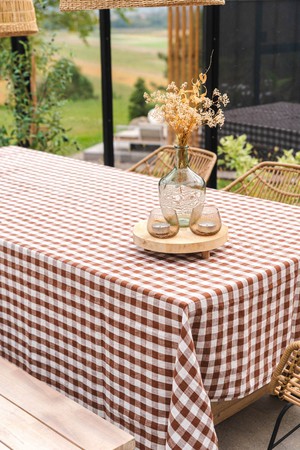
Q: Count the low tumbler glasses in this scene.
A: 2